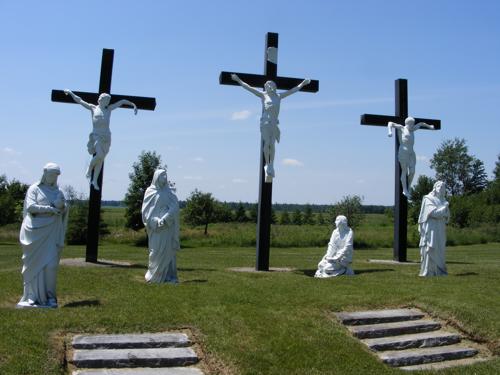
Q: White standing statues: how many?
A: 3